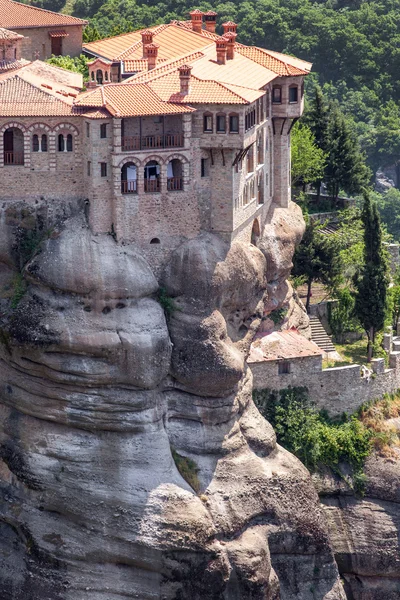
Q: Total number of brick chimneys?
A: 8